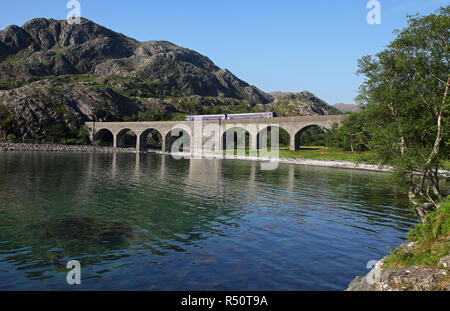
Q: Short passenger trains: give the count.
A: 1